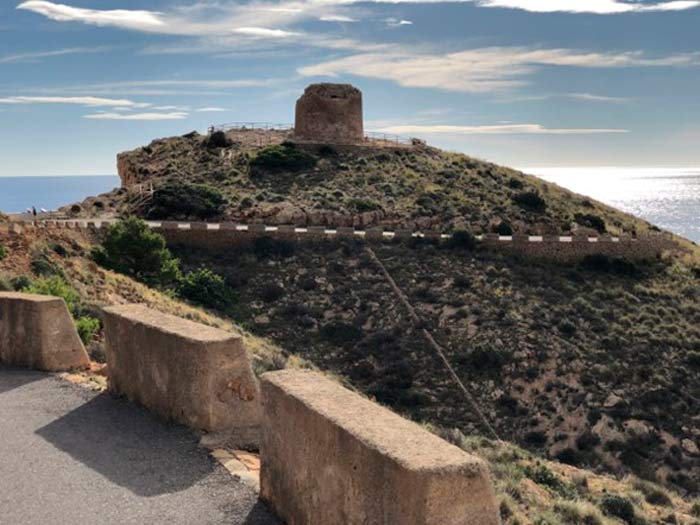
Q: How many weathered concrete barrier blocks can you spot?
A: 3